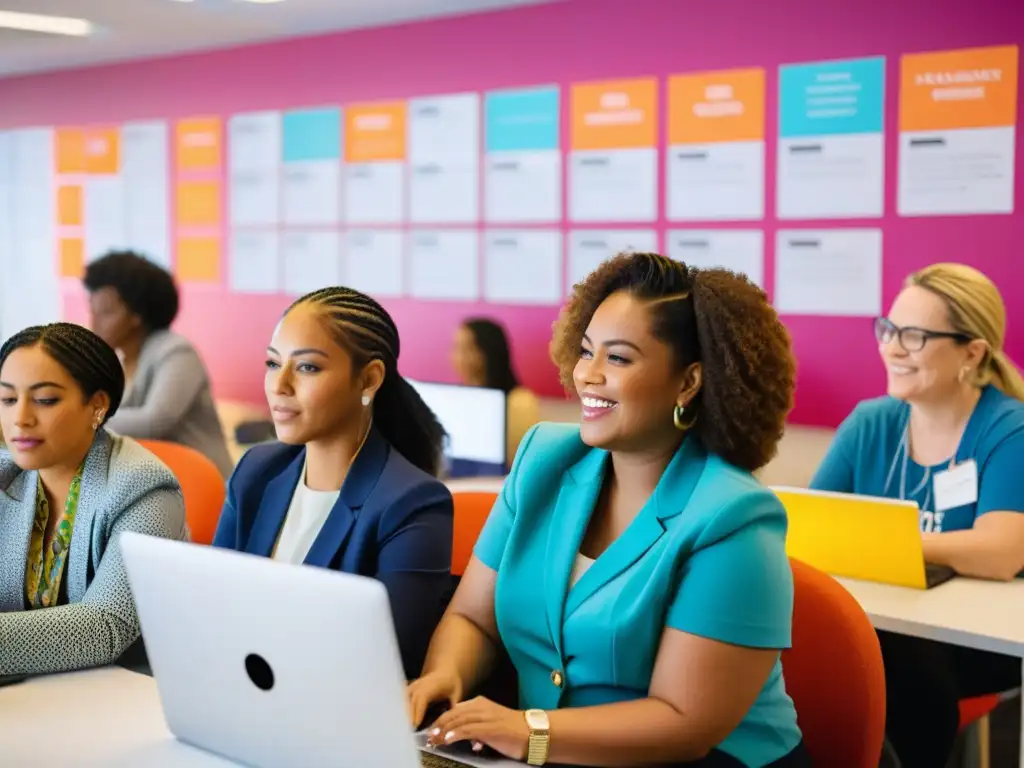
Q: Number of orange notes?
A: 11